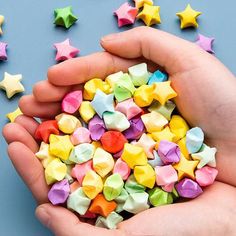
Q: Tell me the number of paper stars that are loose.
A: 11